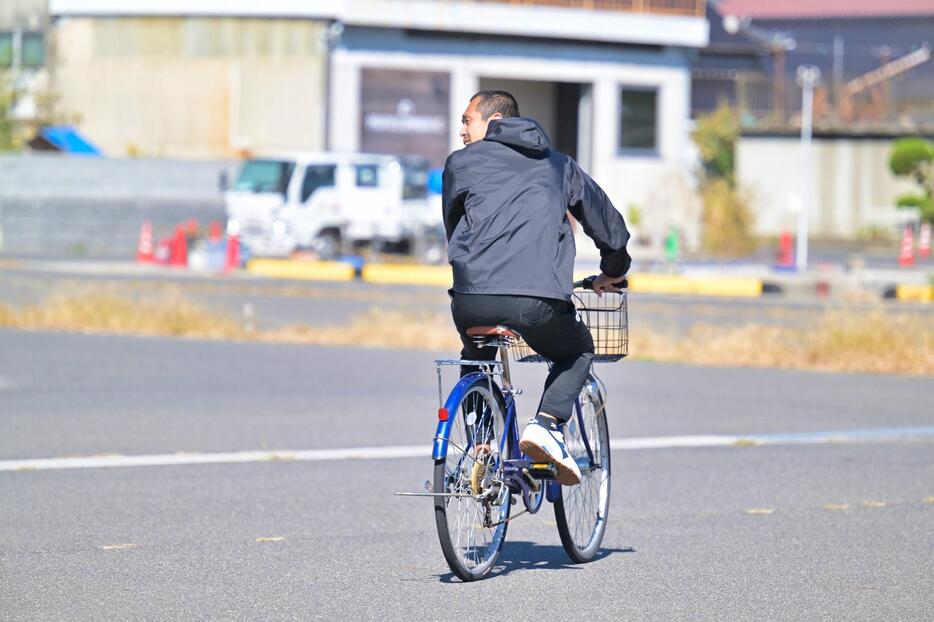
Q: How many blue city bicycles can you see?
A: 1